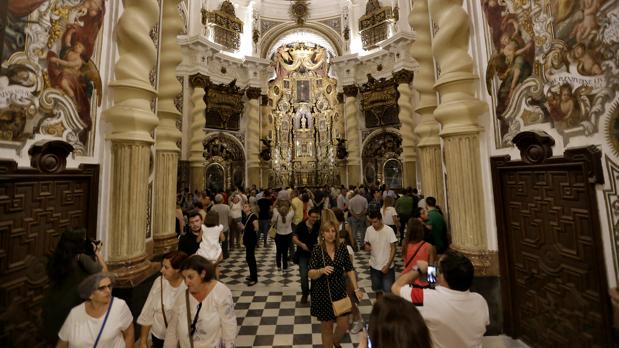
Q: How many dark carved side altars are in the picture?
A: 2